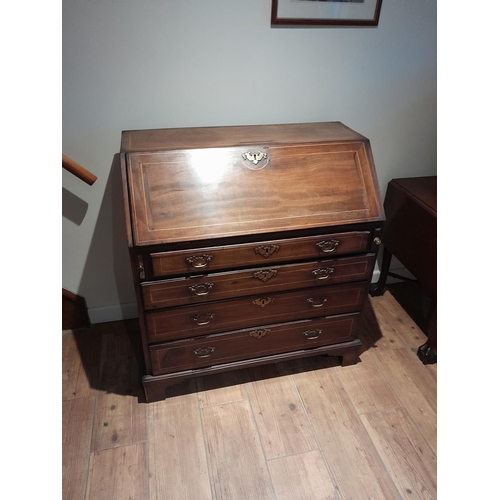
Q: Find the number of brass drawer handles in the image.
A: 8